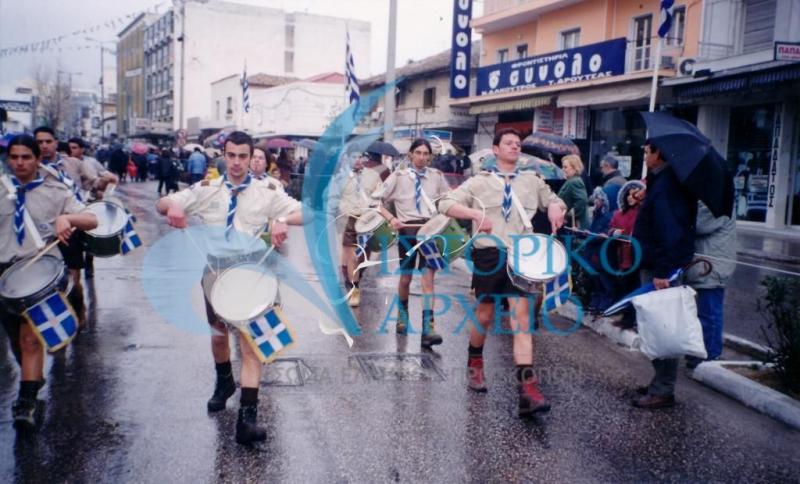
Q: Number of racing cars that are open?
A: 0